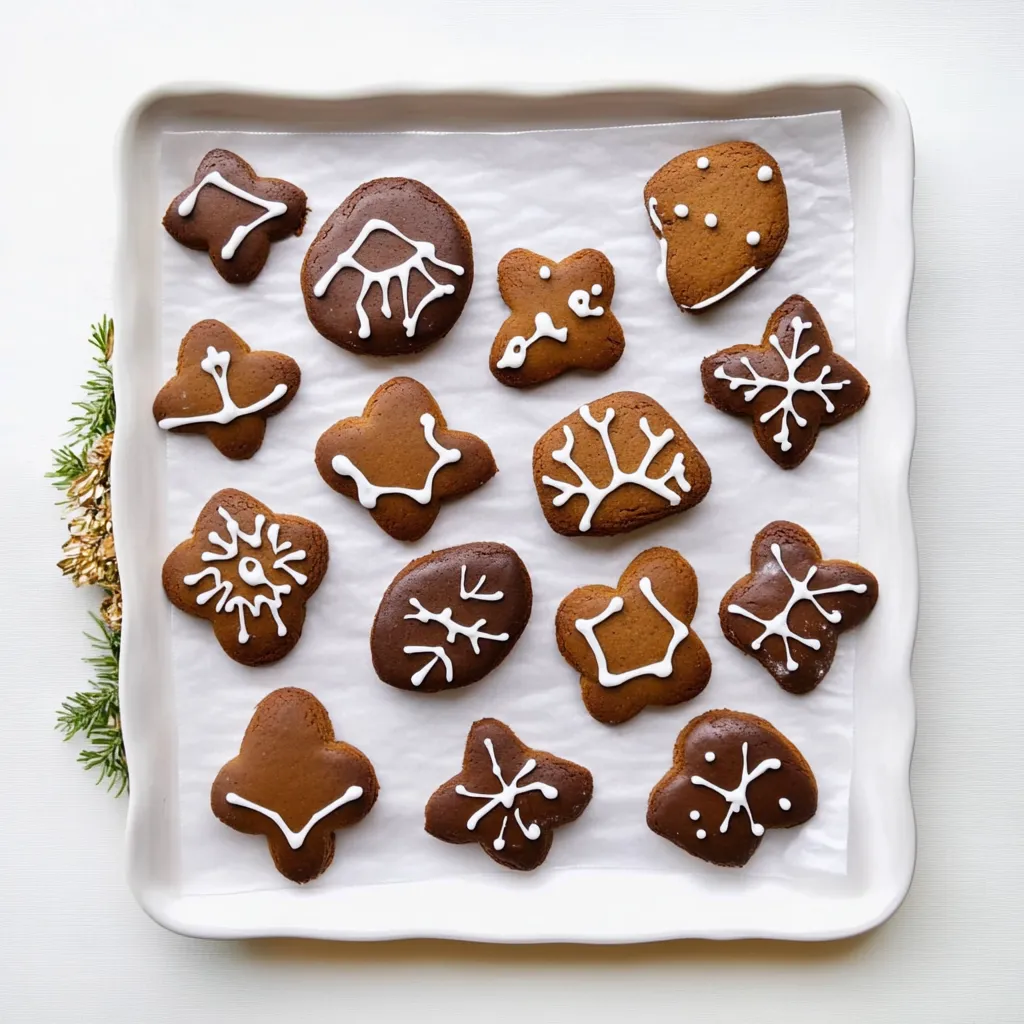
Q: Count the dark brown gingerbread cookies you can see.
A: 7